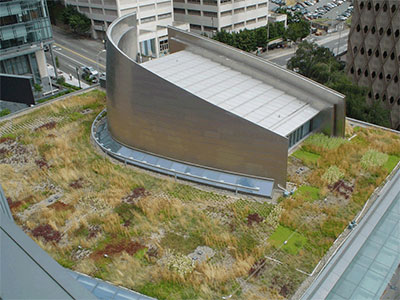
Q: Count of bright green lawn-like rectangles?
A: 4